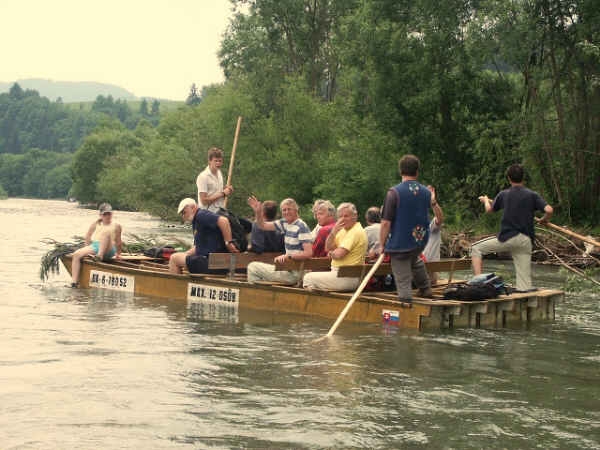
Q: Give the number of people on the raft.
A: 12